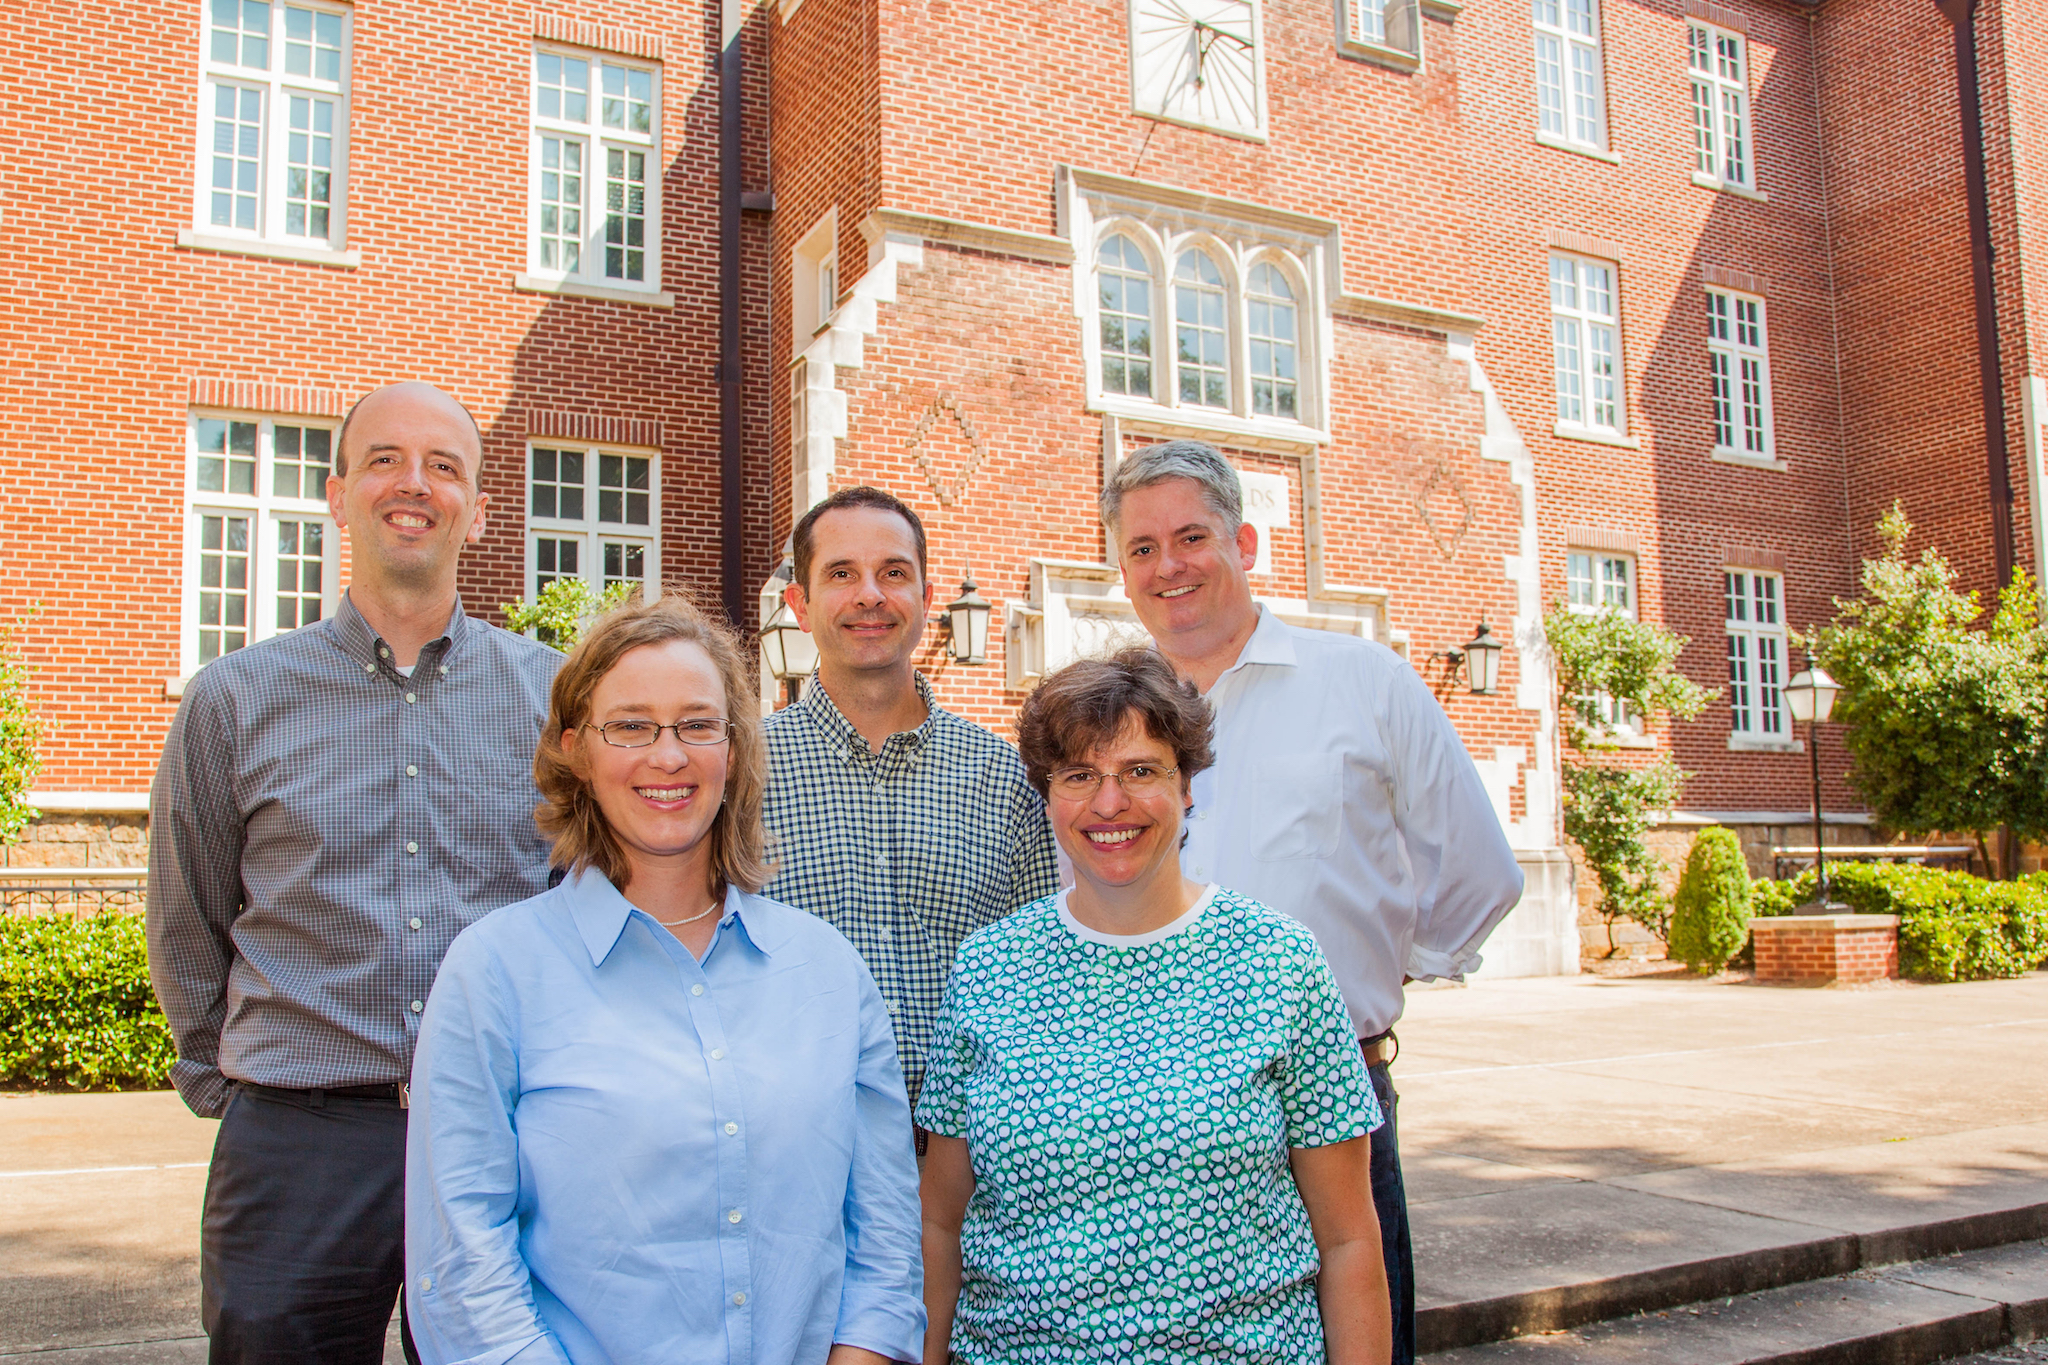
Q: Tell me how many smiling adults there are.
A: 5